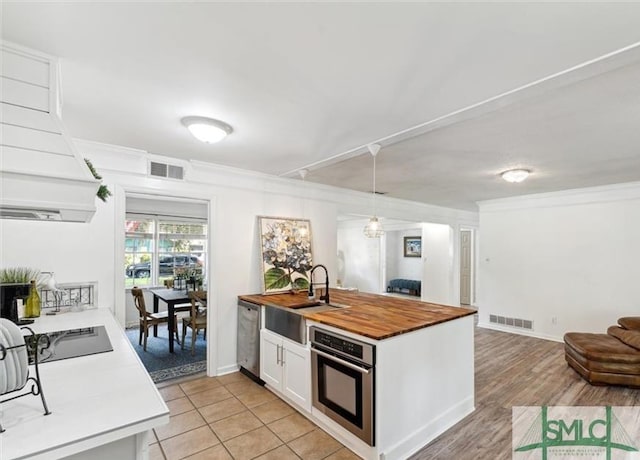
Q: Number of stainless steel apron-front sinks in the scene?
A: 1